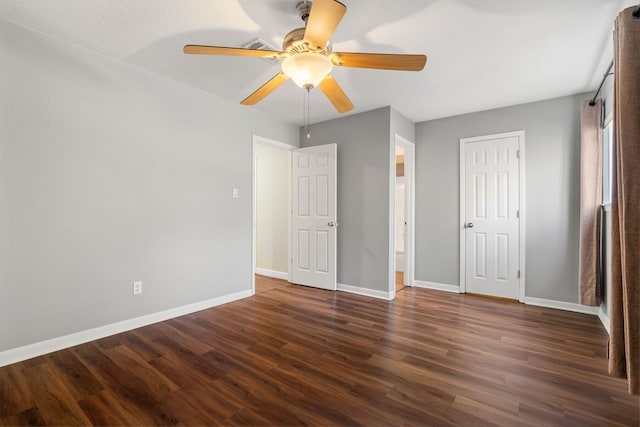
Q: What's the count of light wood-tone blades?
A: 5